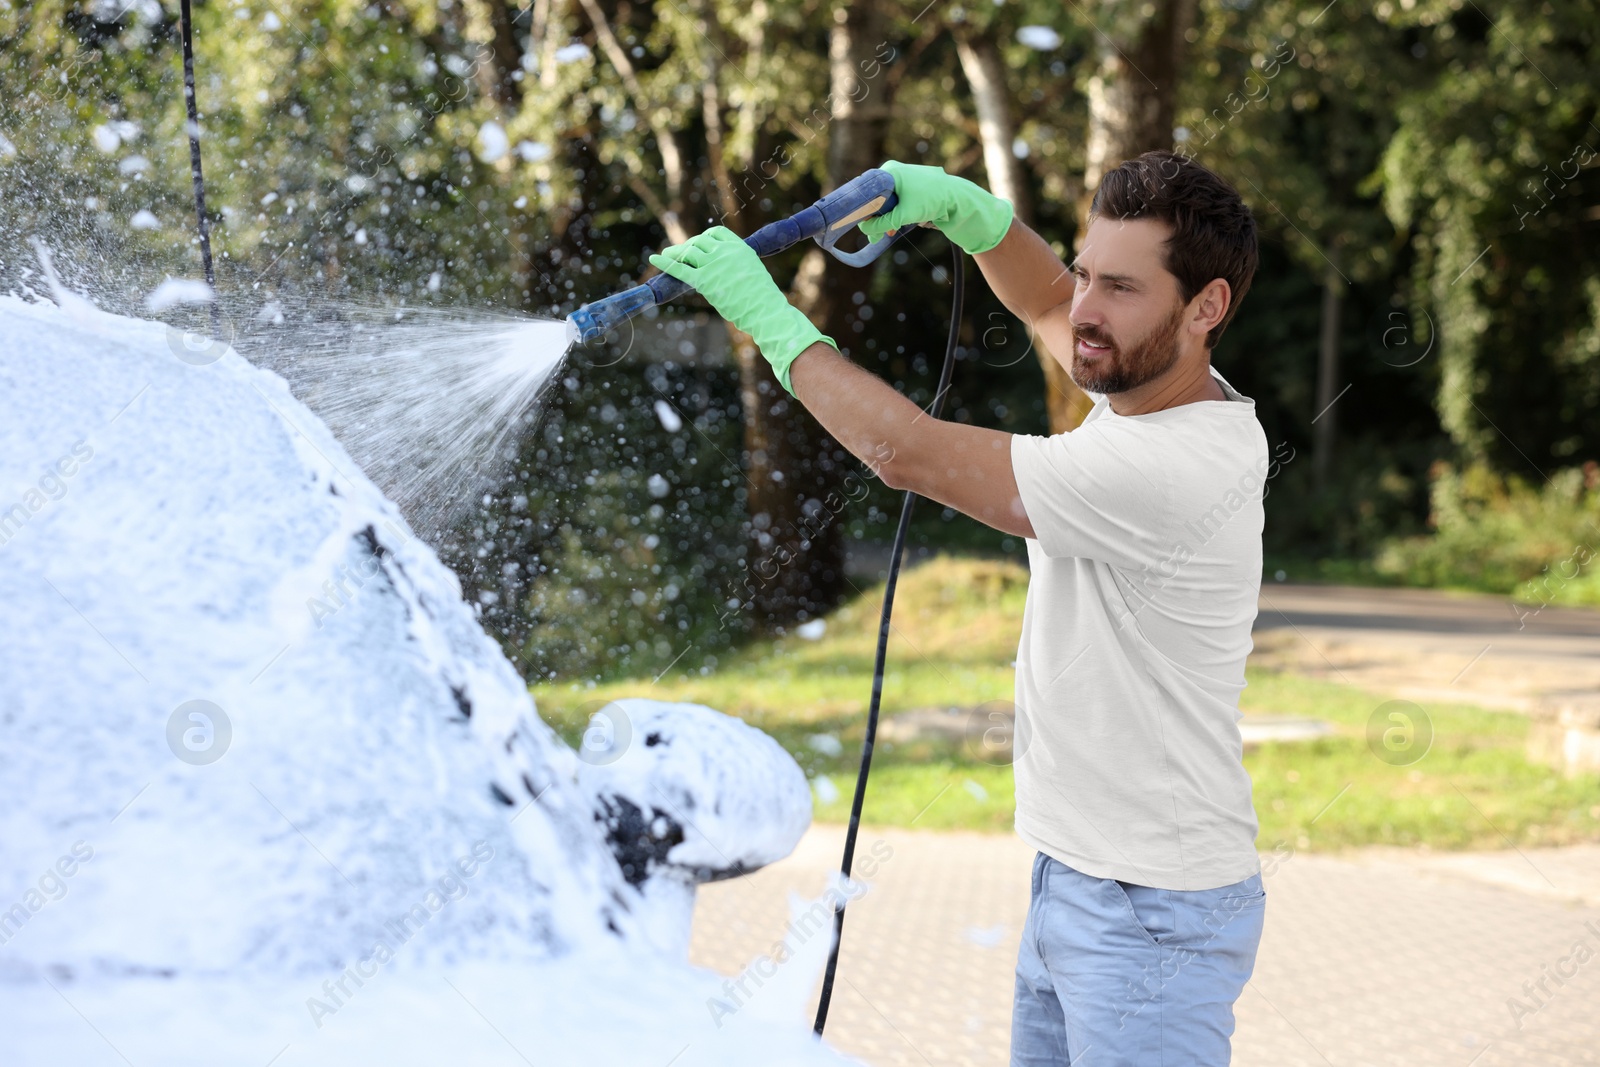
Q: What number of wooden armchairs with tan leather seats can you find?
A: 0